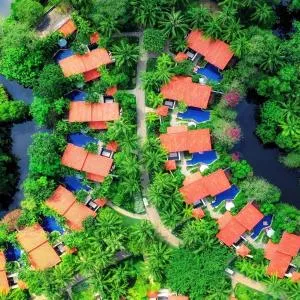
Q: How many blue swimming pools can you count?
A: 11